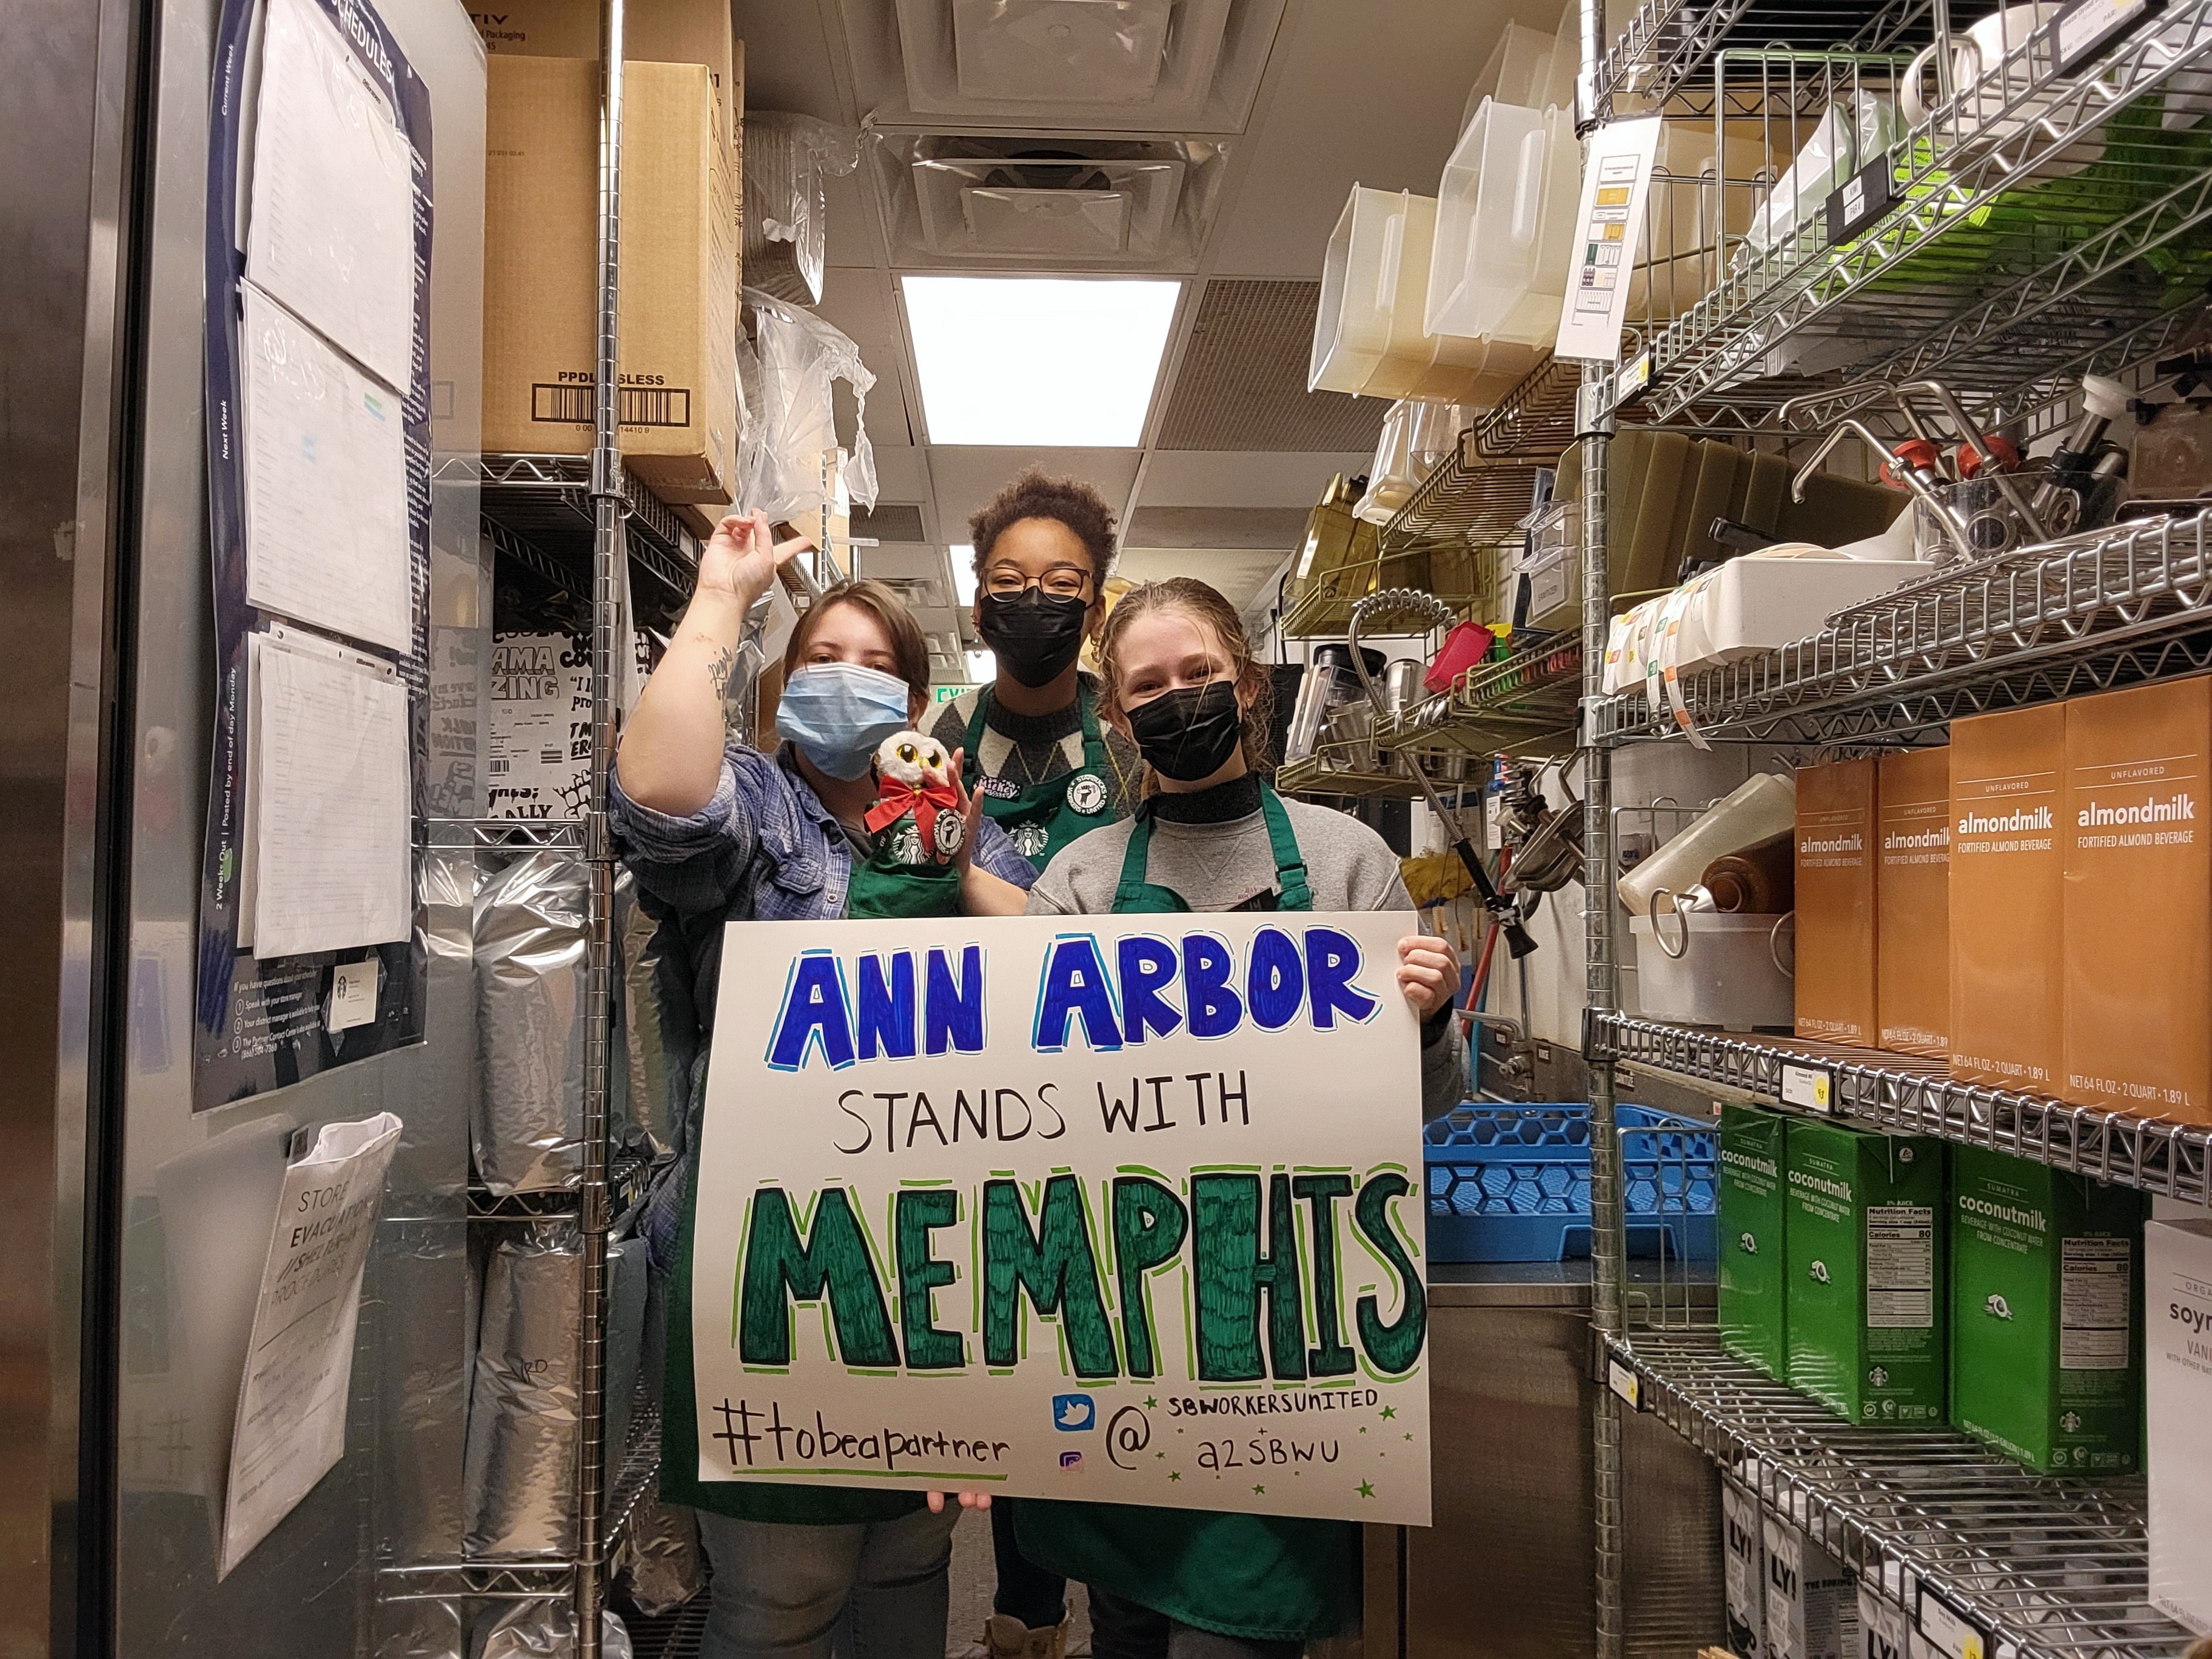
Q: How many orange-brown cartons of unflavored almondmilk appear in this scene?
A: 4